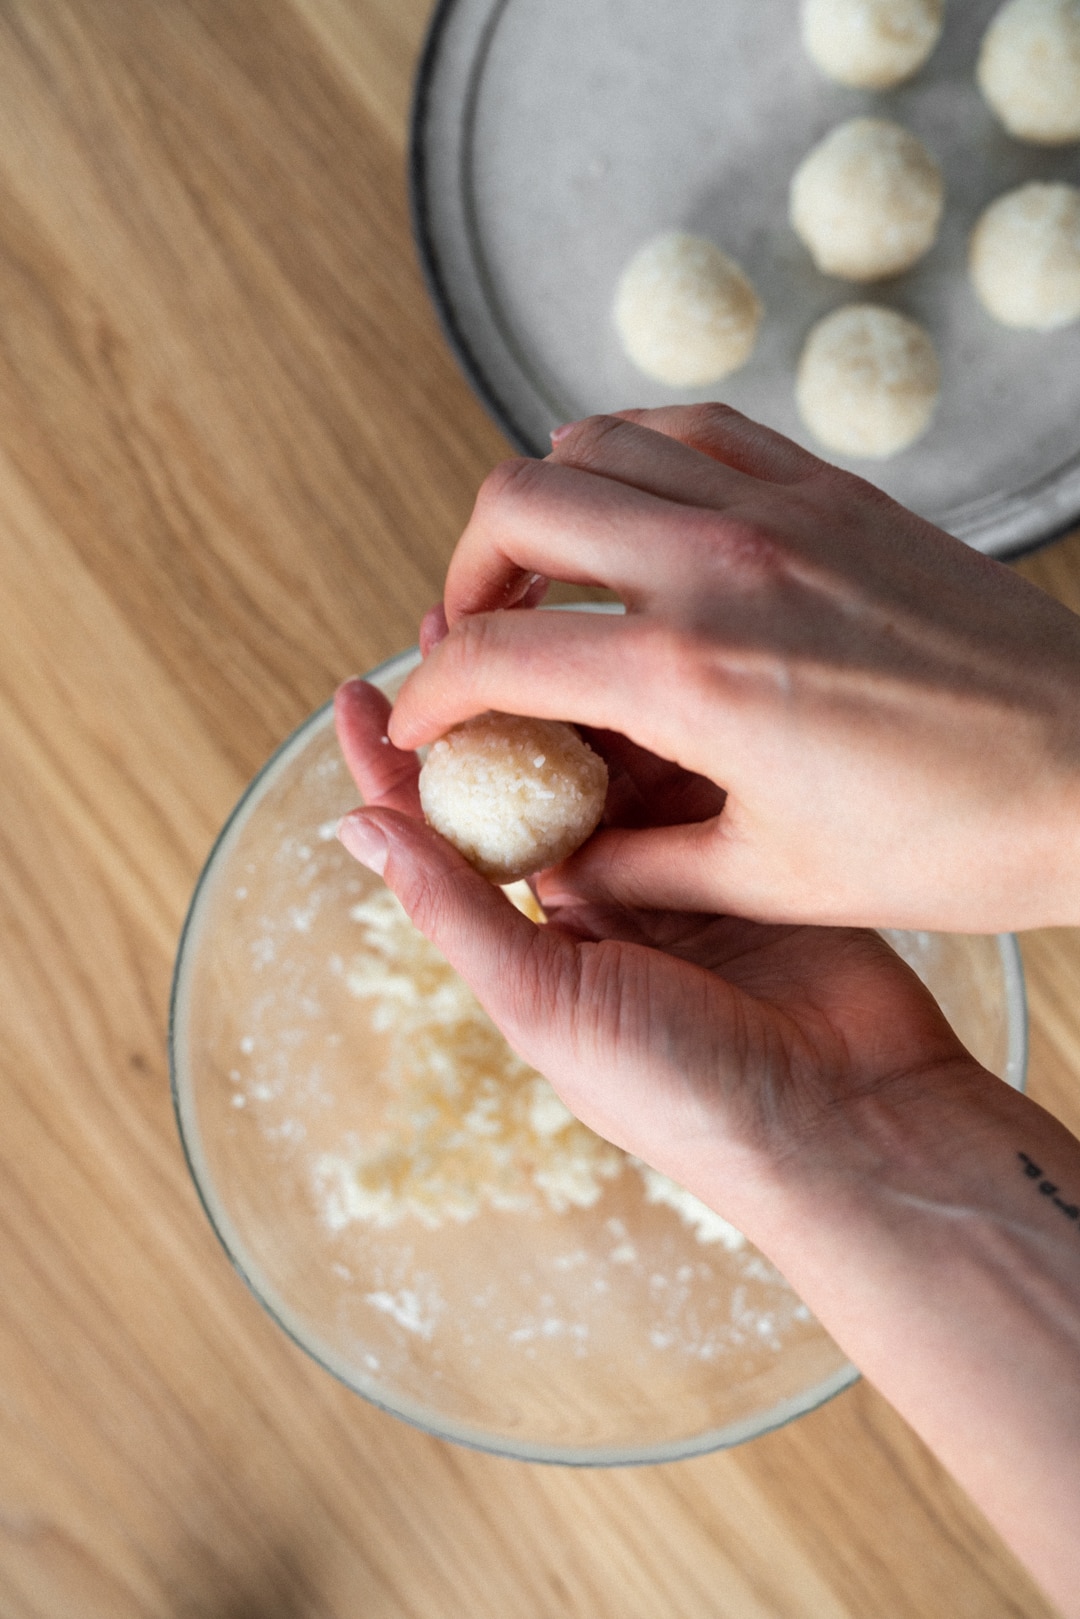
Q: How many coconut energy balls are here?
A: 7